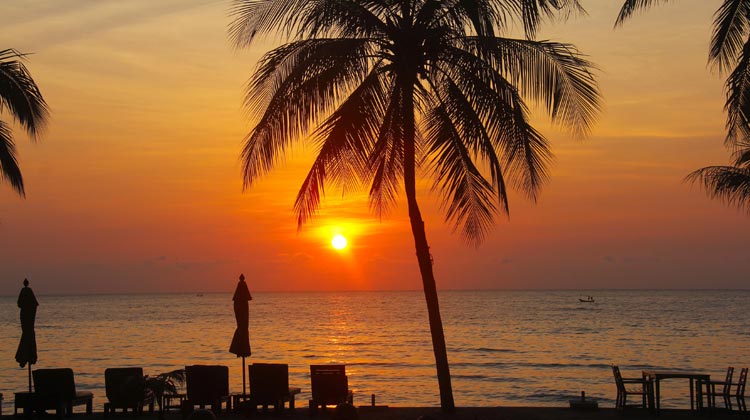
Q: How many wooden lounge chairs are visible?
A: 5